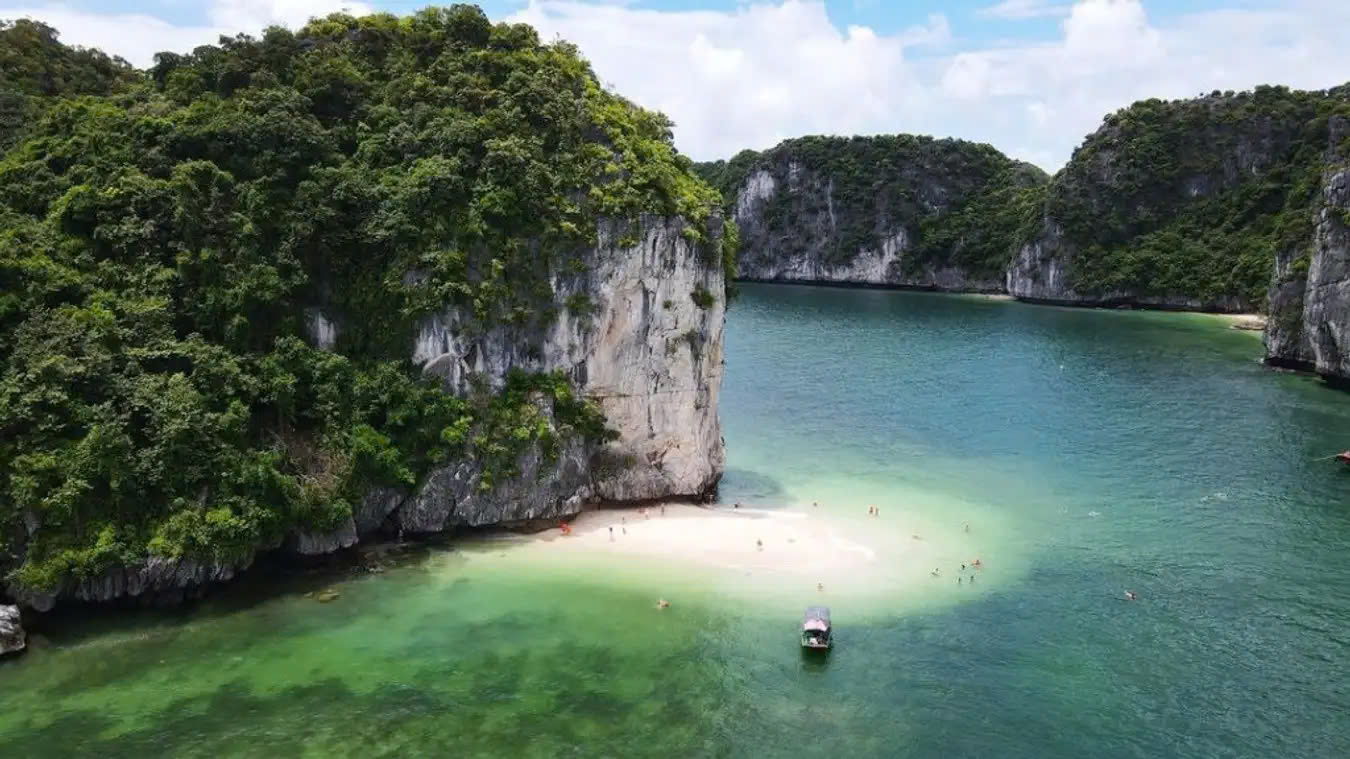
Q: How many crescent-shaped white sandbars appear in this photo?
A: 1